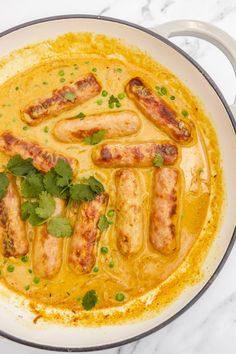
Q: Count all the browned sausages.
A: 10